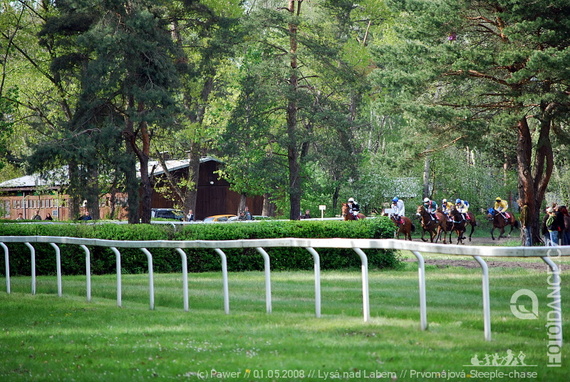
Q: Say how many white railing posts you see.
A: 14